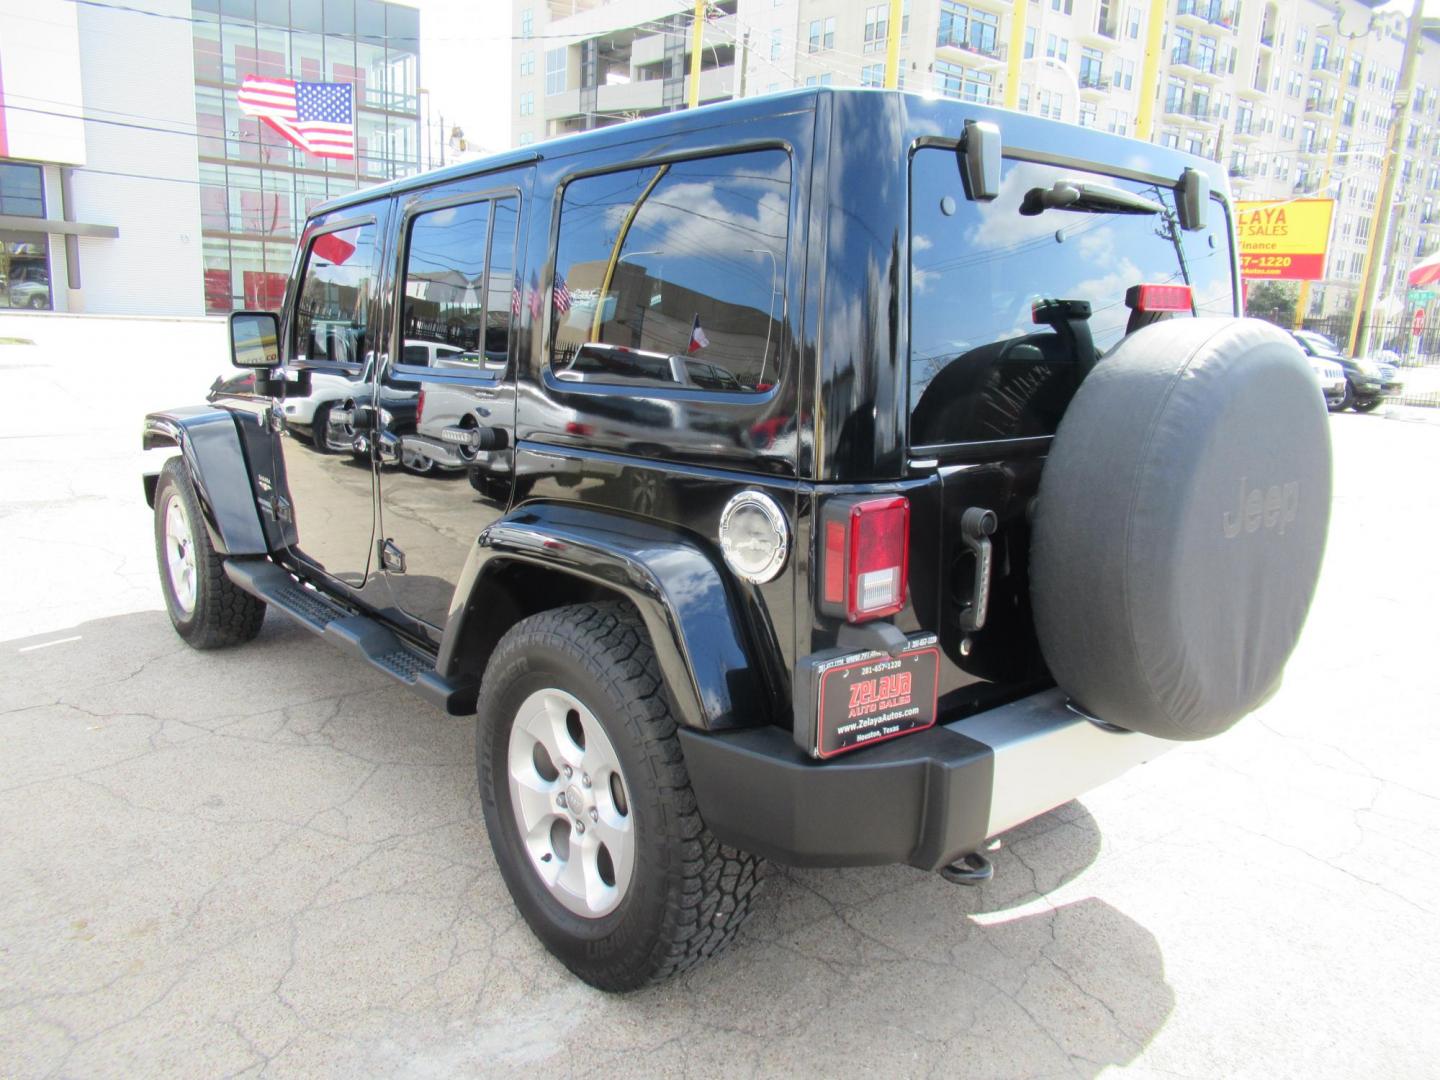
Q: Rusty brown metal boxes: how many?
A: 0